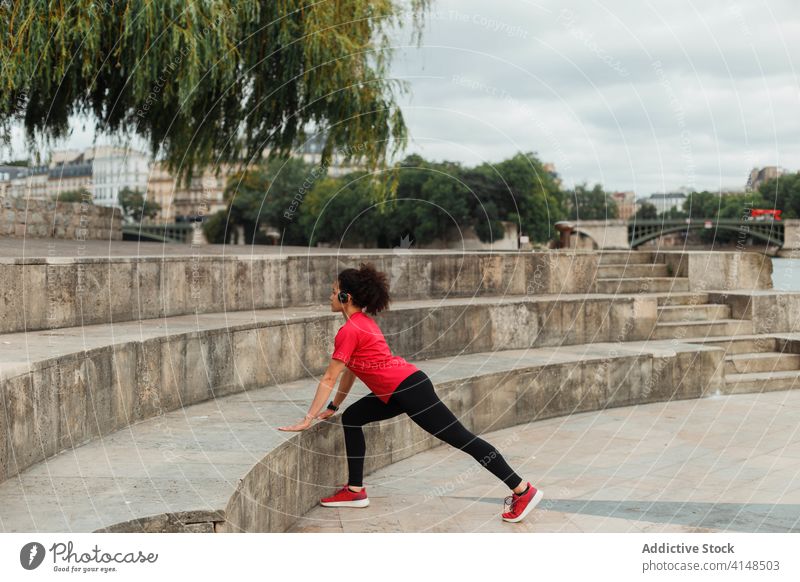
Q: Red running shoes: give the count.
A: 2